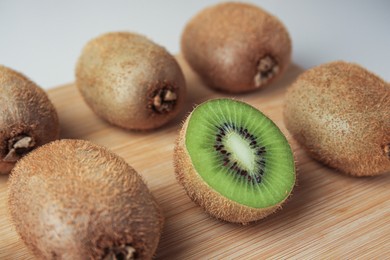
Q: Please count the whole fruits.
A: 5